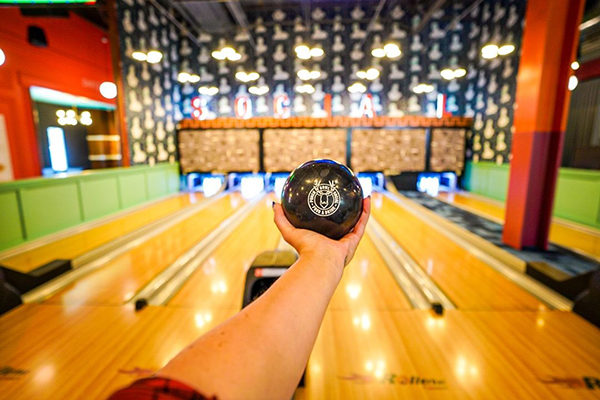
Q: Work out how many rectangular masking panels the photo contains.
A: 4